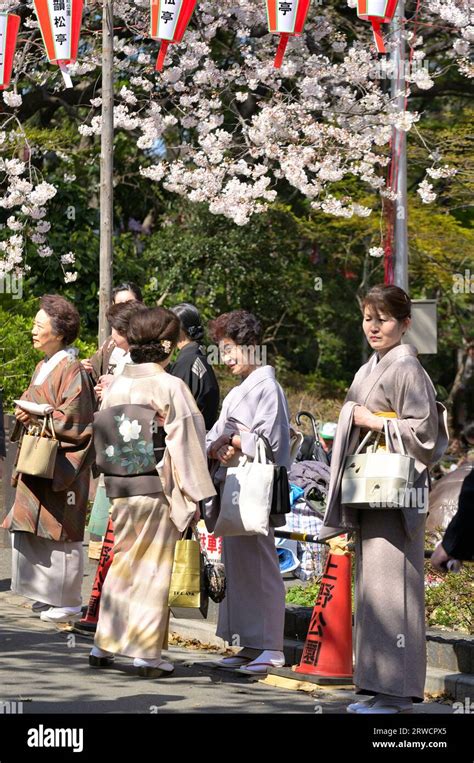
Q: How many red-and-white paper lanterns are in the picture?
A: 5